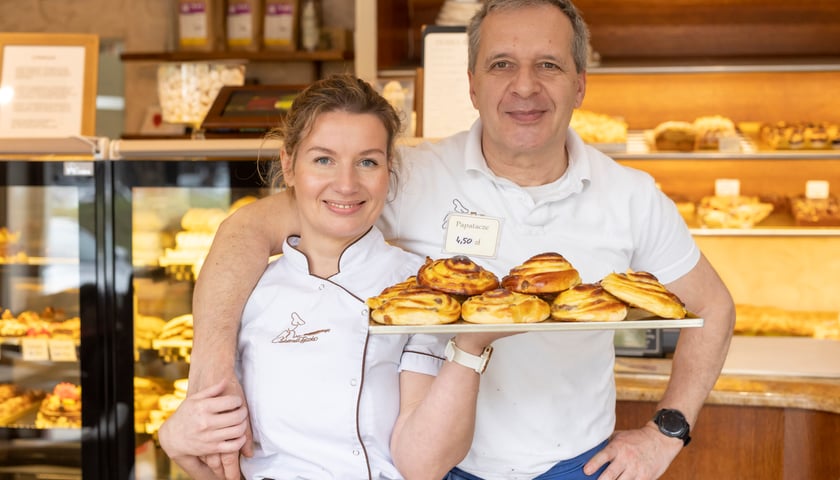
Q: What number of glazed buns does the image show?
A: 7